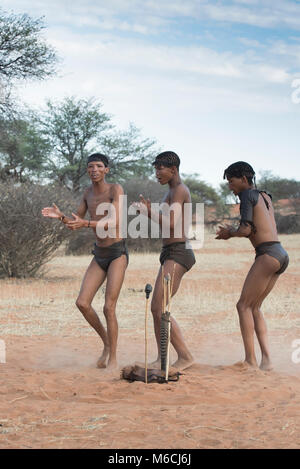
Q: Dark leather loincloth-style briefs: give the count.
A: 3